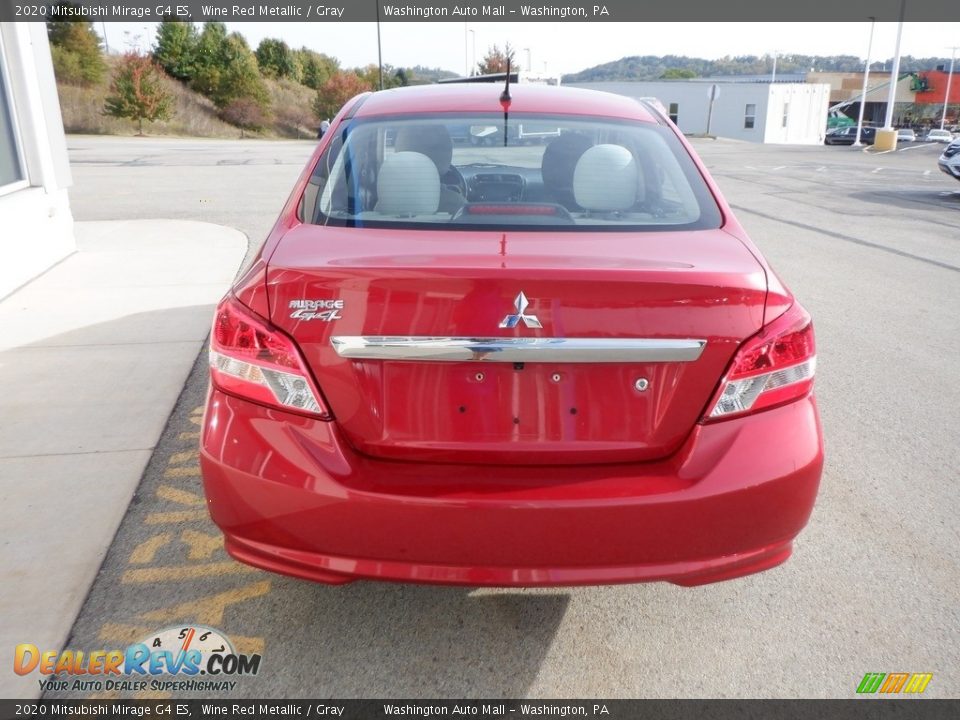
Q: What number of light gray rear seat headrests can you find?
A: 2